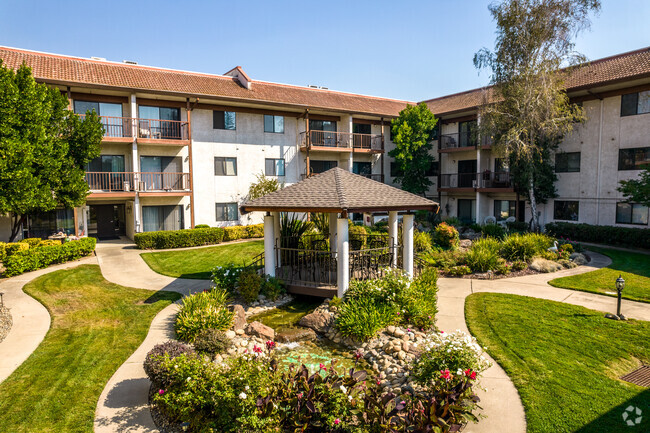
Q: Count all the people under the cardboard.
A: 0